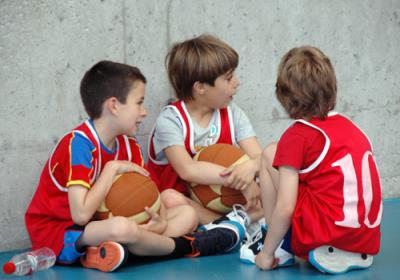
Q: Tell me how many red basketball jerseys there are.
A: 3